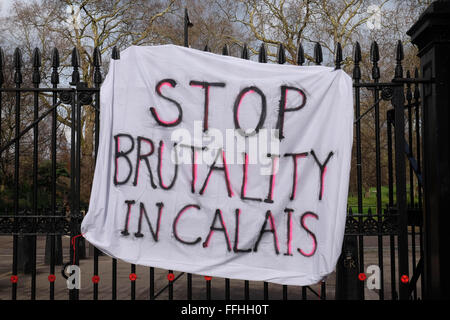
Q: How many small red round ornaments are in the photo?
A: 8